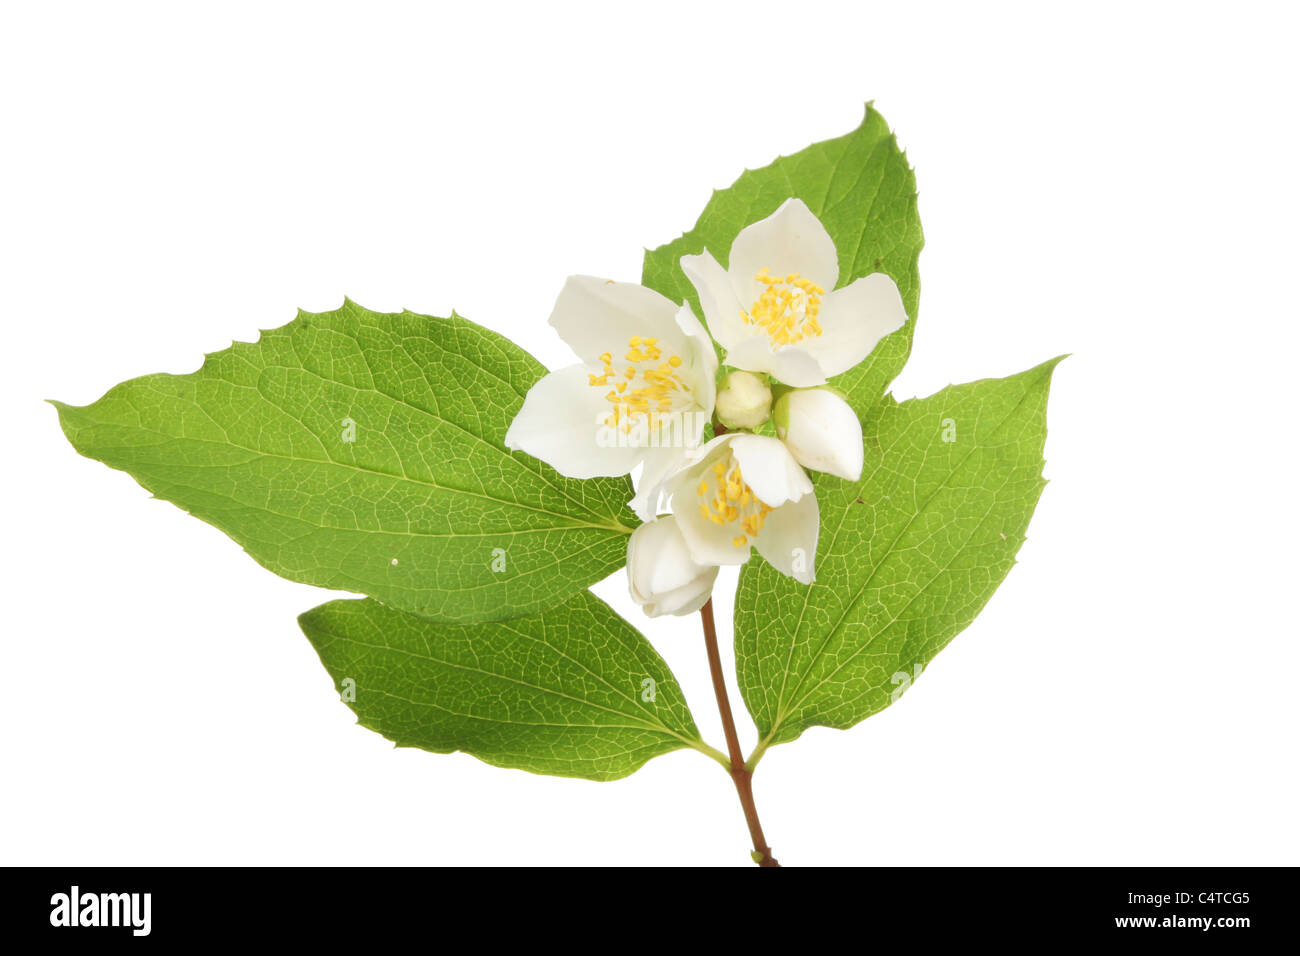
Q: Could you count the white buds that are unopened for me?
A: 3